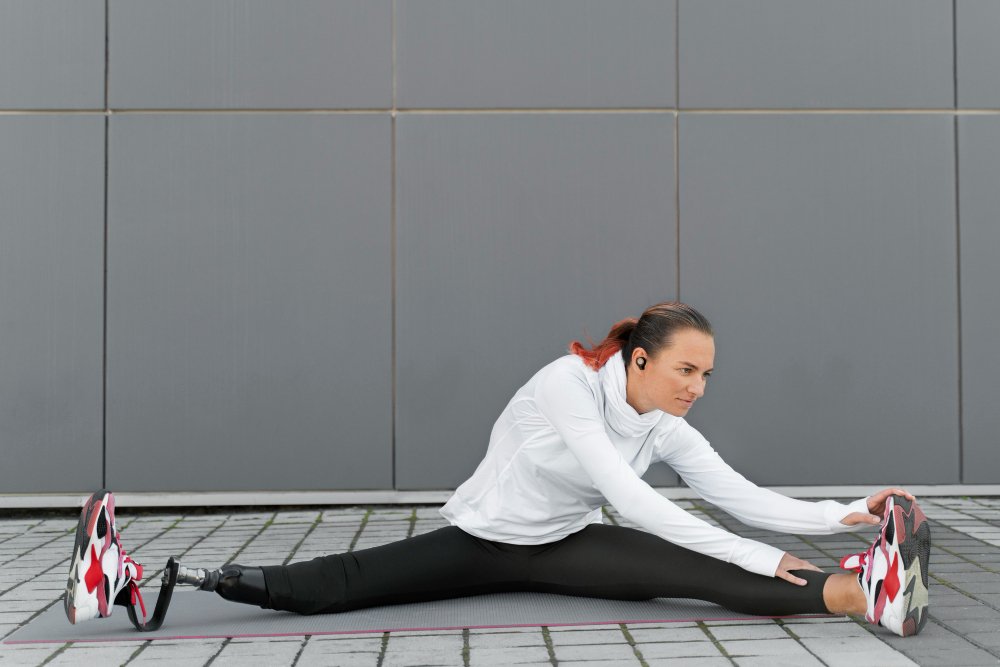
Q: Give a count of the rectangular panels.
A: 10